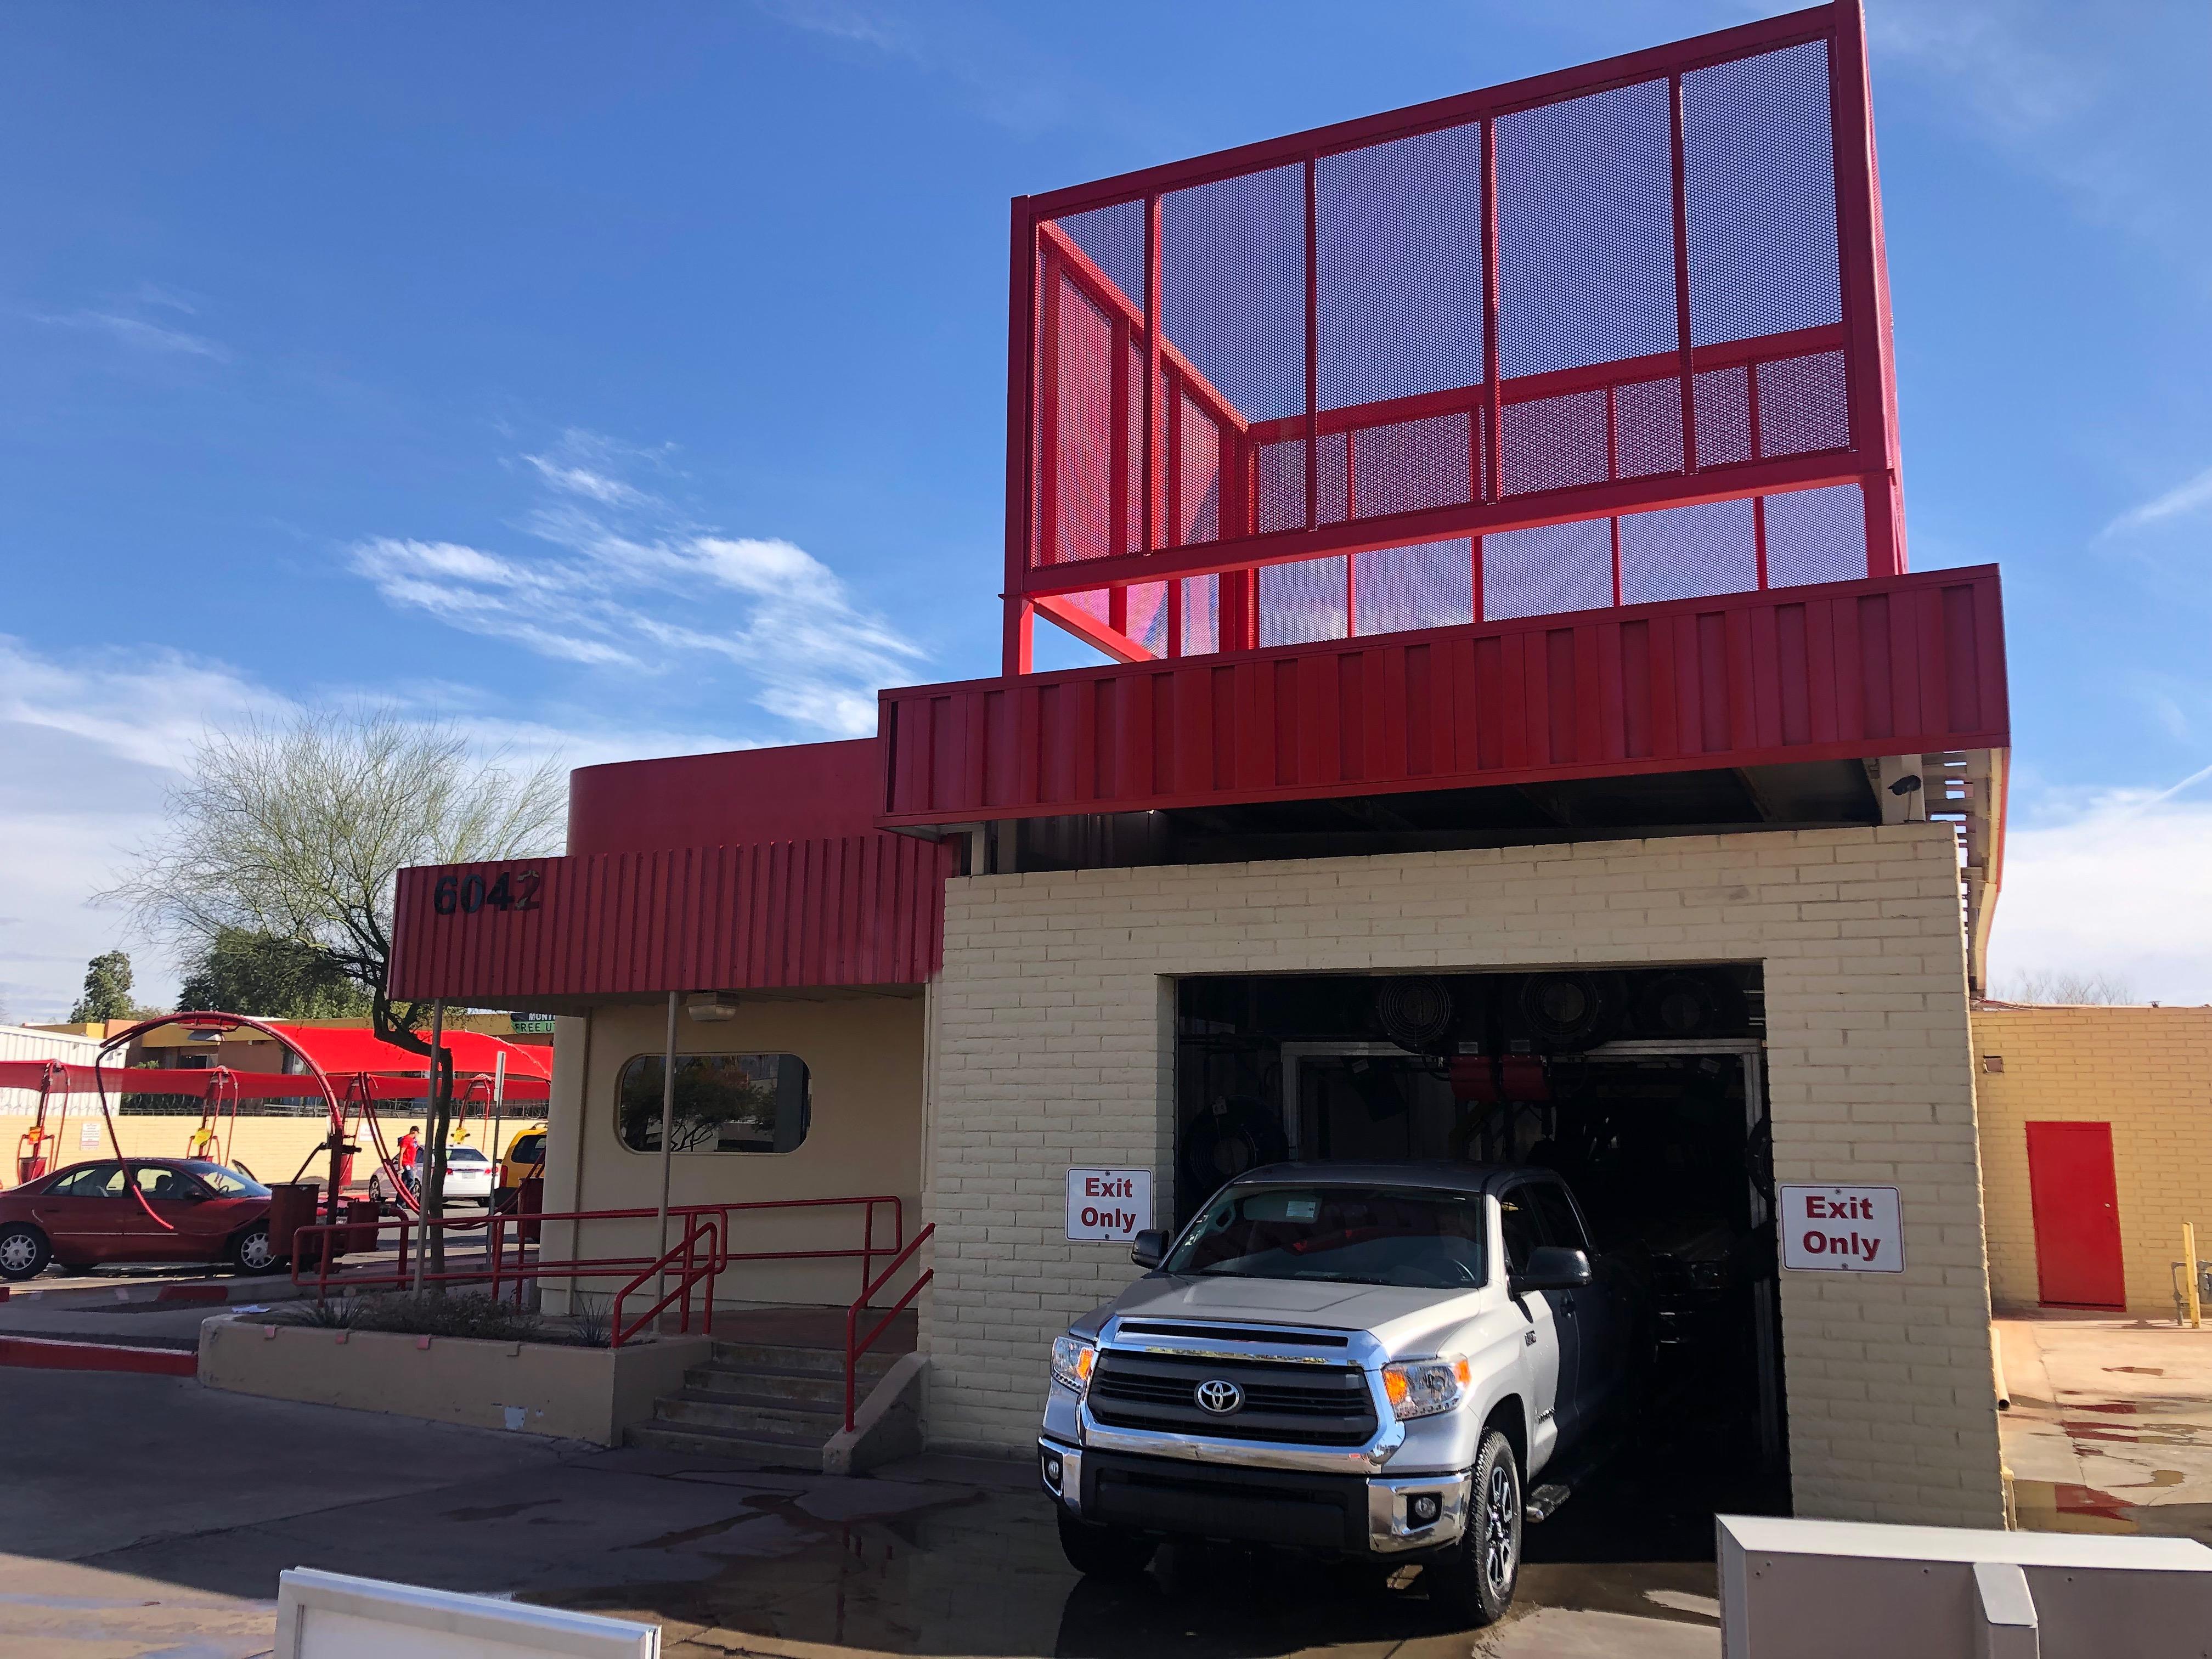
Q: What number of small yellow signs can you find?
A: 3